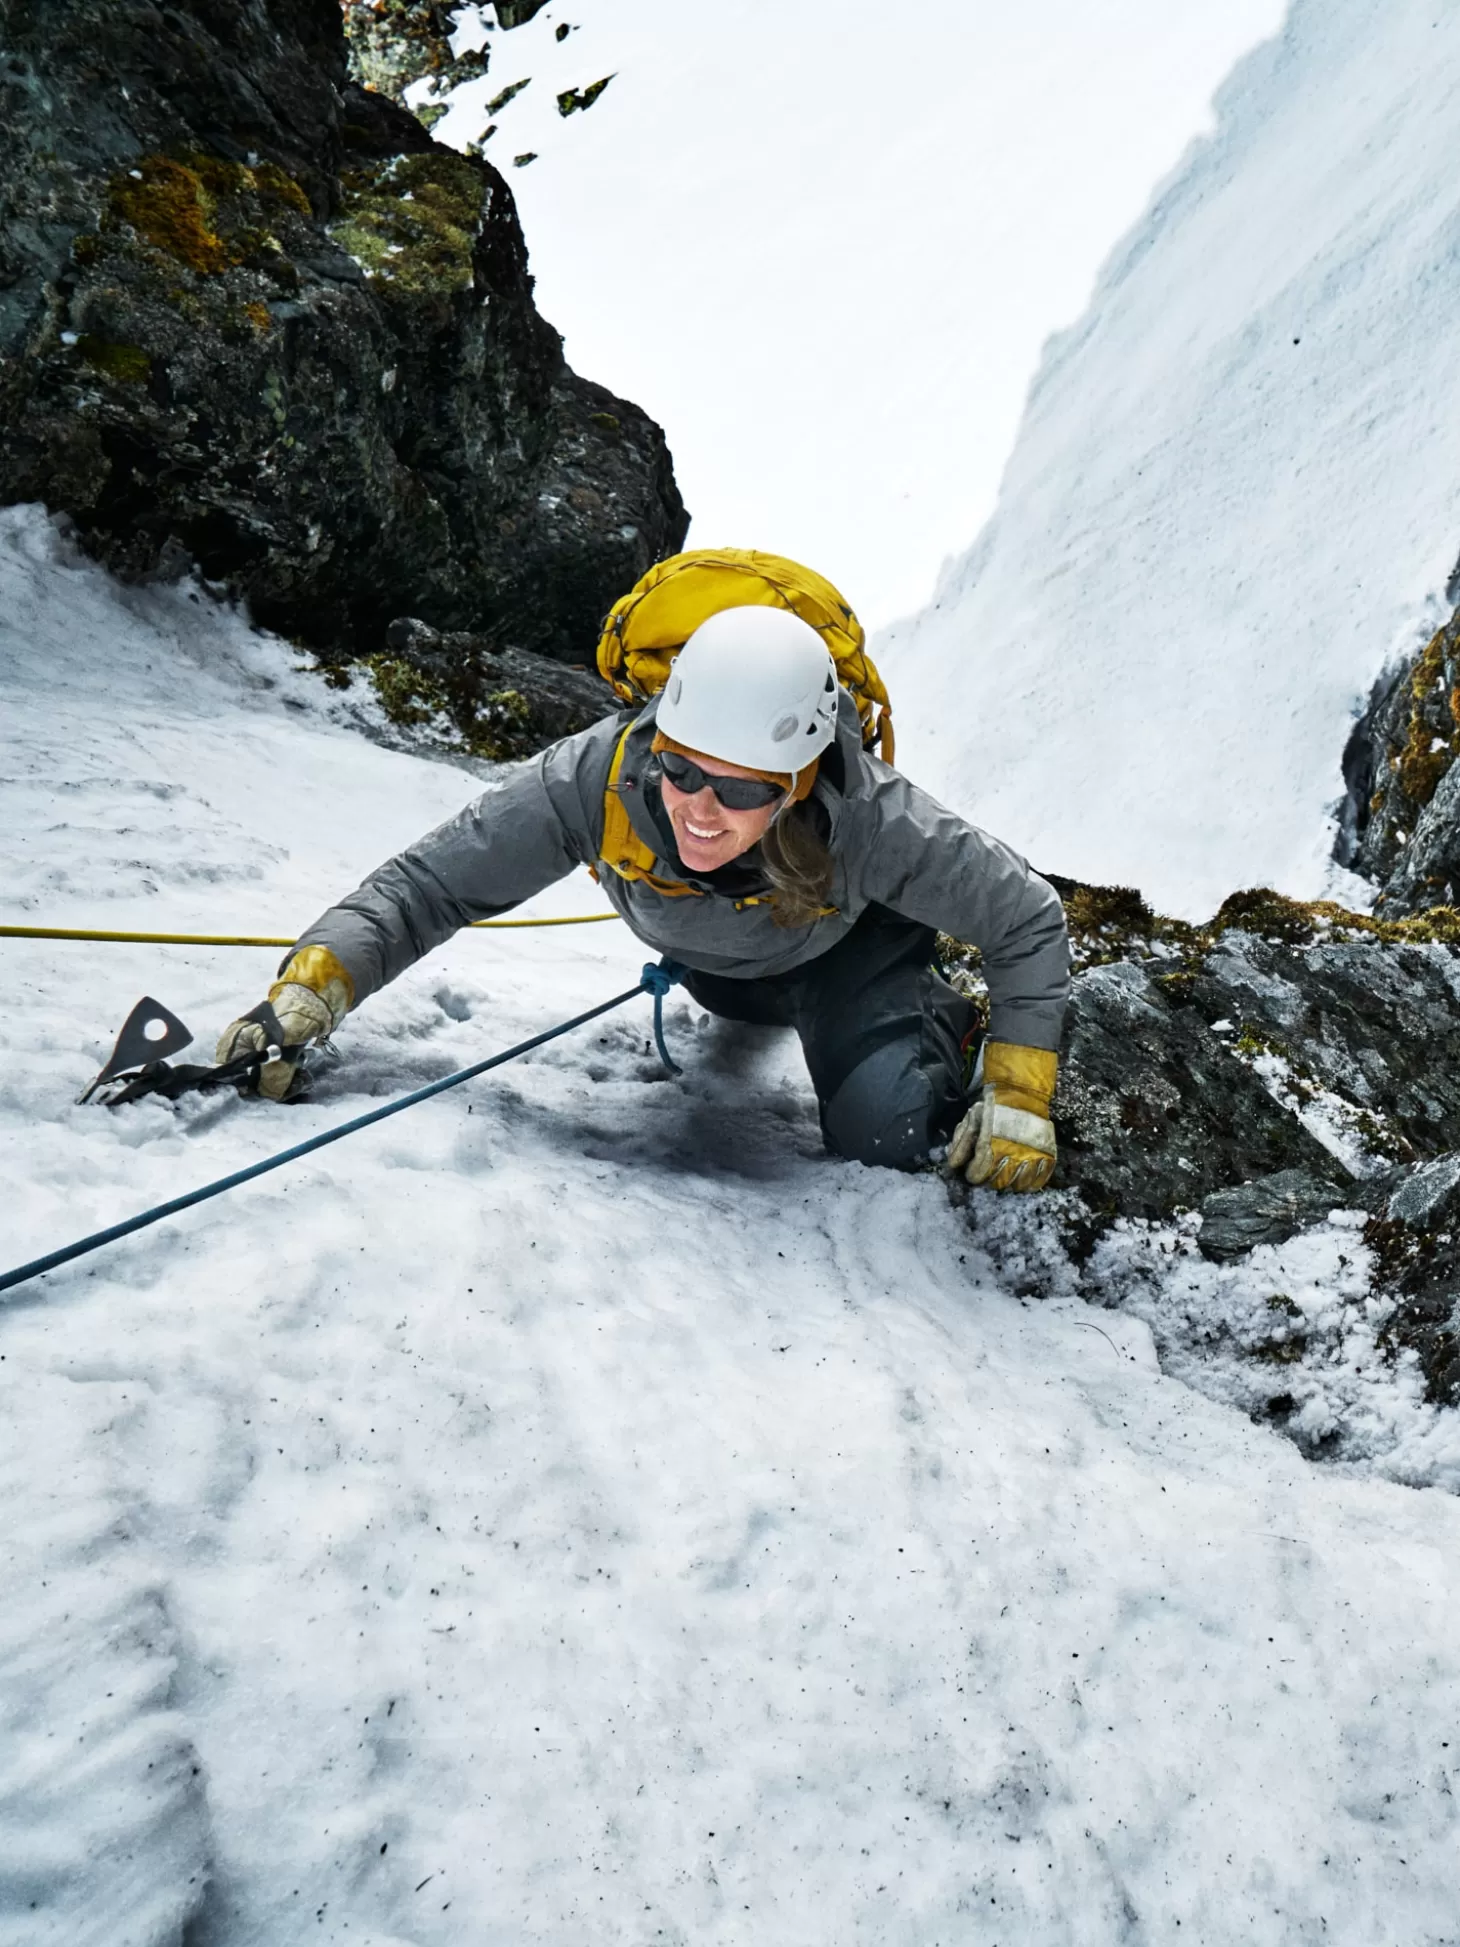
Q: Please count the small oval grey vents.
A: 2